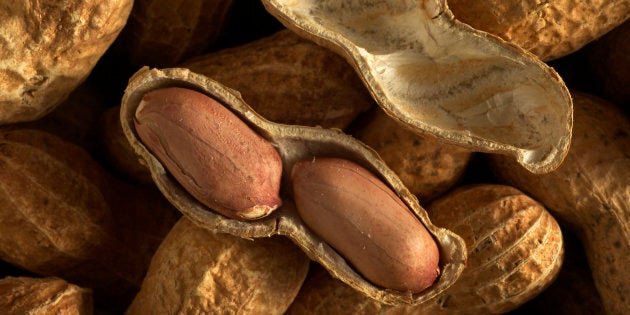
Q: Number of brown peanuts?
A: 2